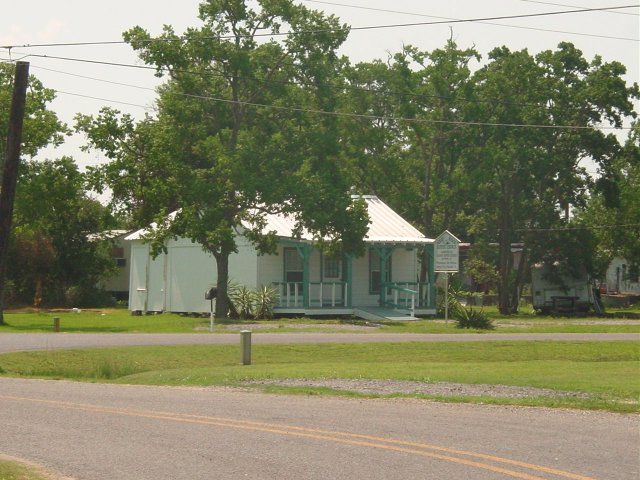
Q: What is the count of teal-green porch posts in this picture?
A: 4